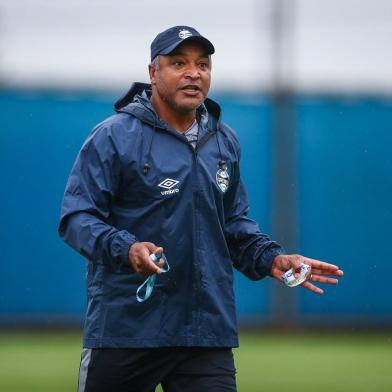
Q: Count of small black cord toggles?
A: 2